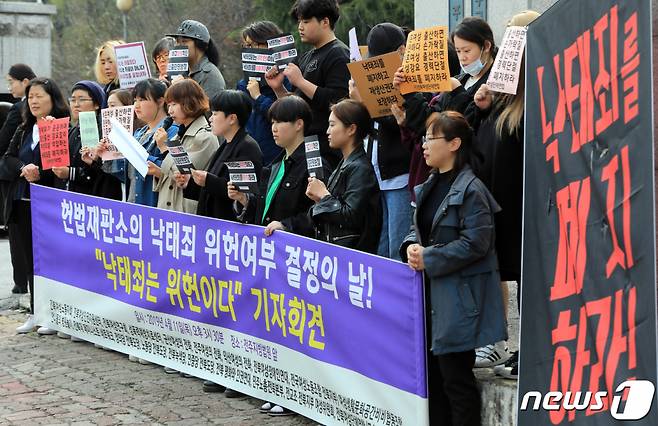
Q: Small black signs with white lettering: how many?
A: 6